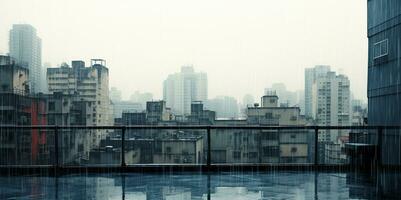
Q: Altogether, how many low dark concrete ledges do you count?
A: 1